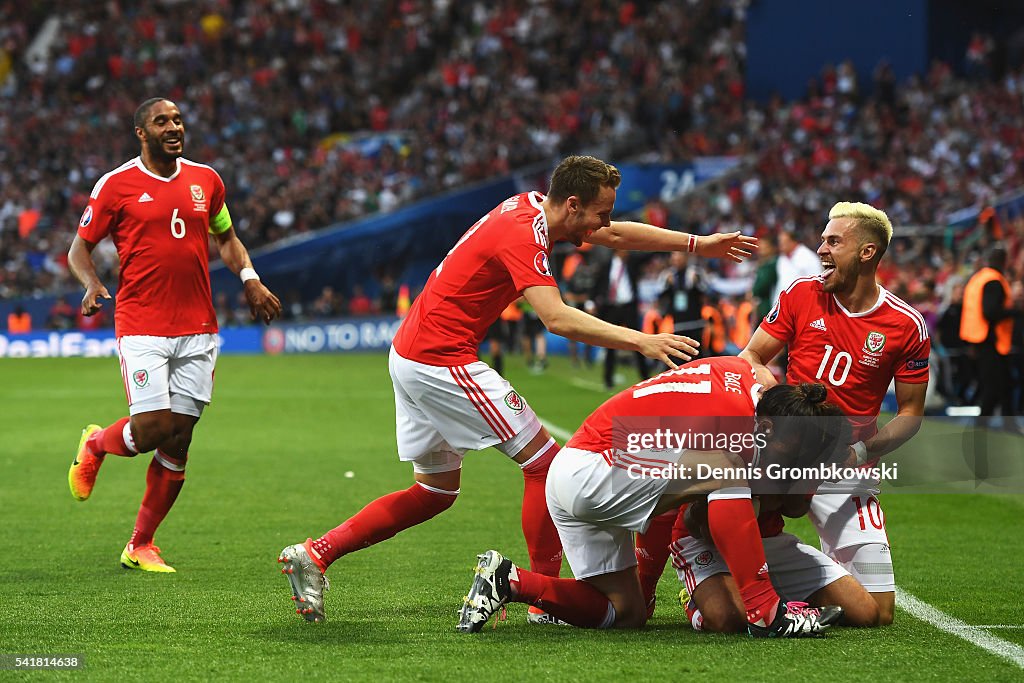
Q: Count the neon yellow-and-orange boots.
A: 2